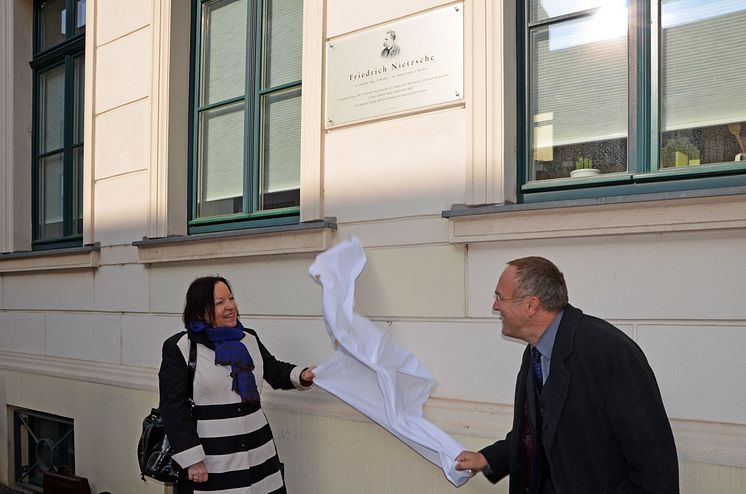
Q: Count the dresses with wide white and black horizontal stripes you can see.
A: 1